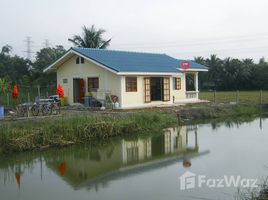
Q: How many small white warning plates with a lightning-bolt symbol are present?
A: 0